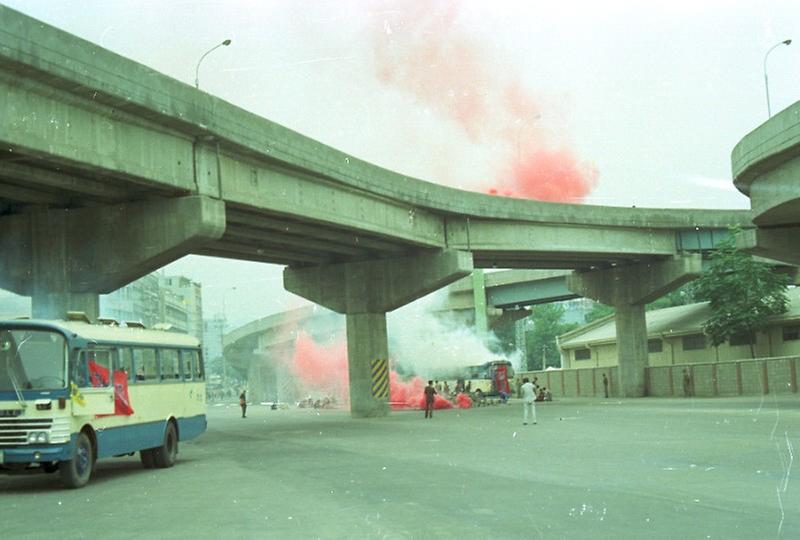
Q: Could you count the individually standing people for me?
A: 5